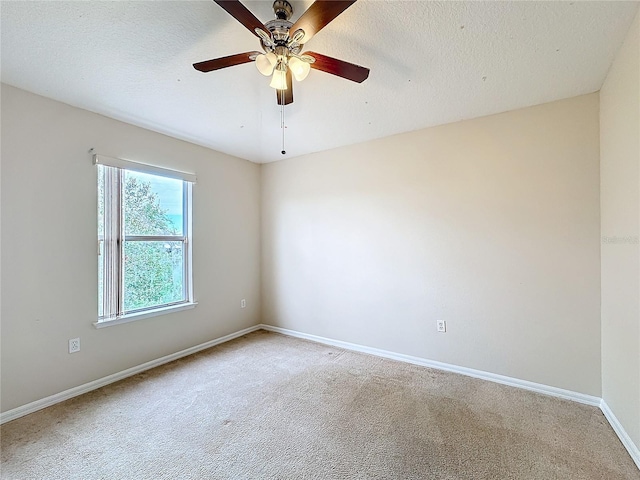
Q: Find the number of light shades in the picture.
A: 3